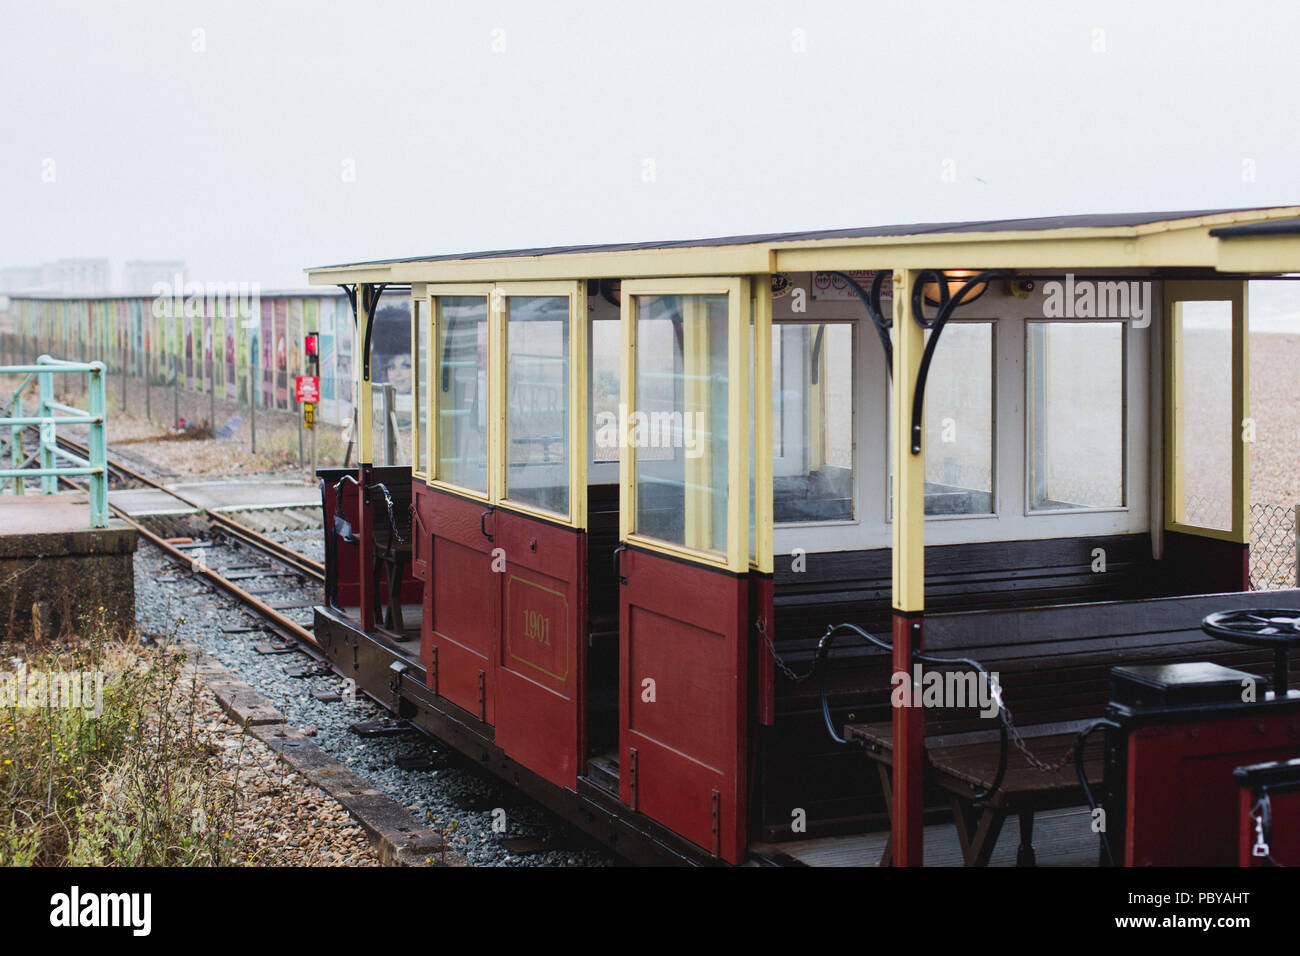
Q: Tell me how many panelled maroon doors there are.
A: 3